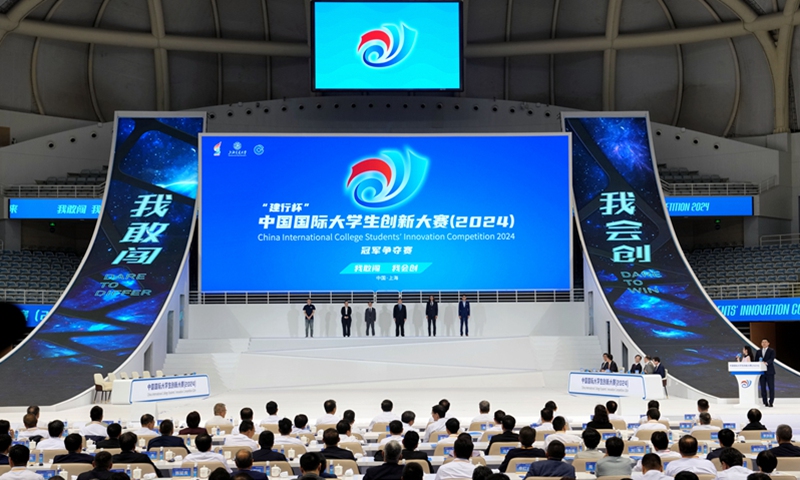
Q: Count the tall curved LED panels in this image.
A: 2